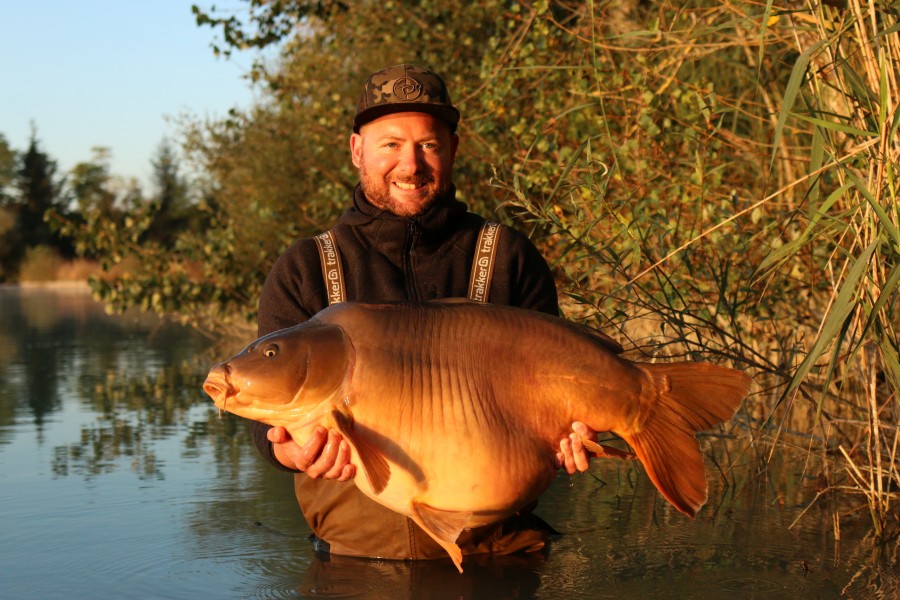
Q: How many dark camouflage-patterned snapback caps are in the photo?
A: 1